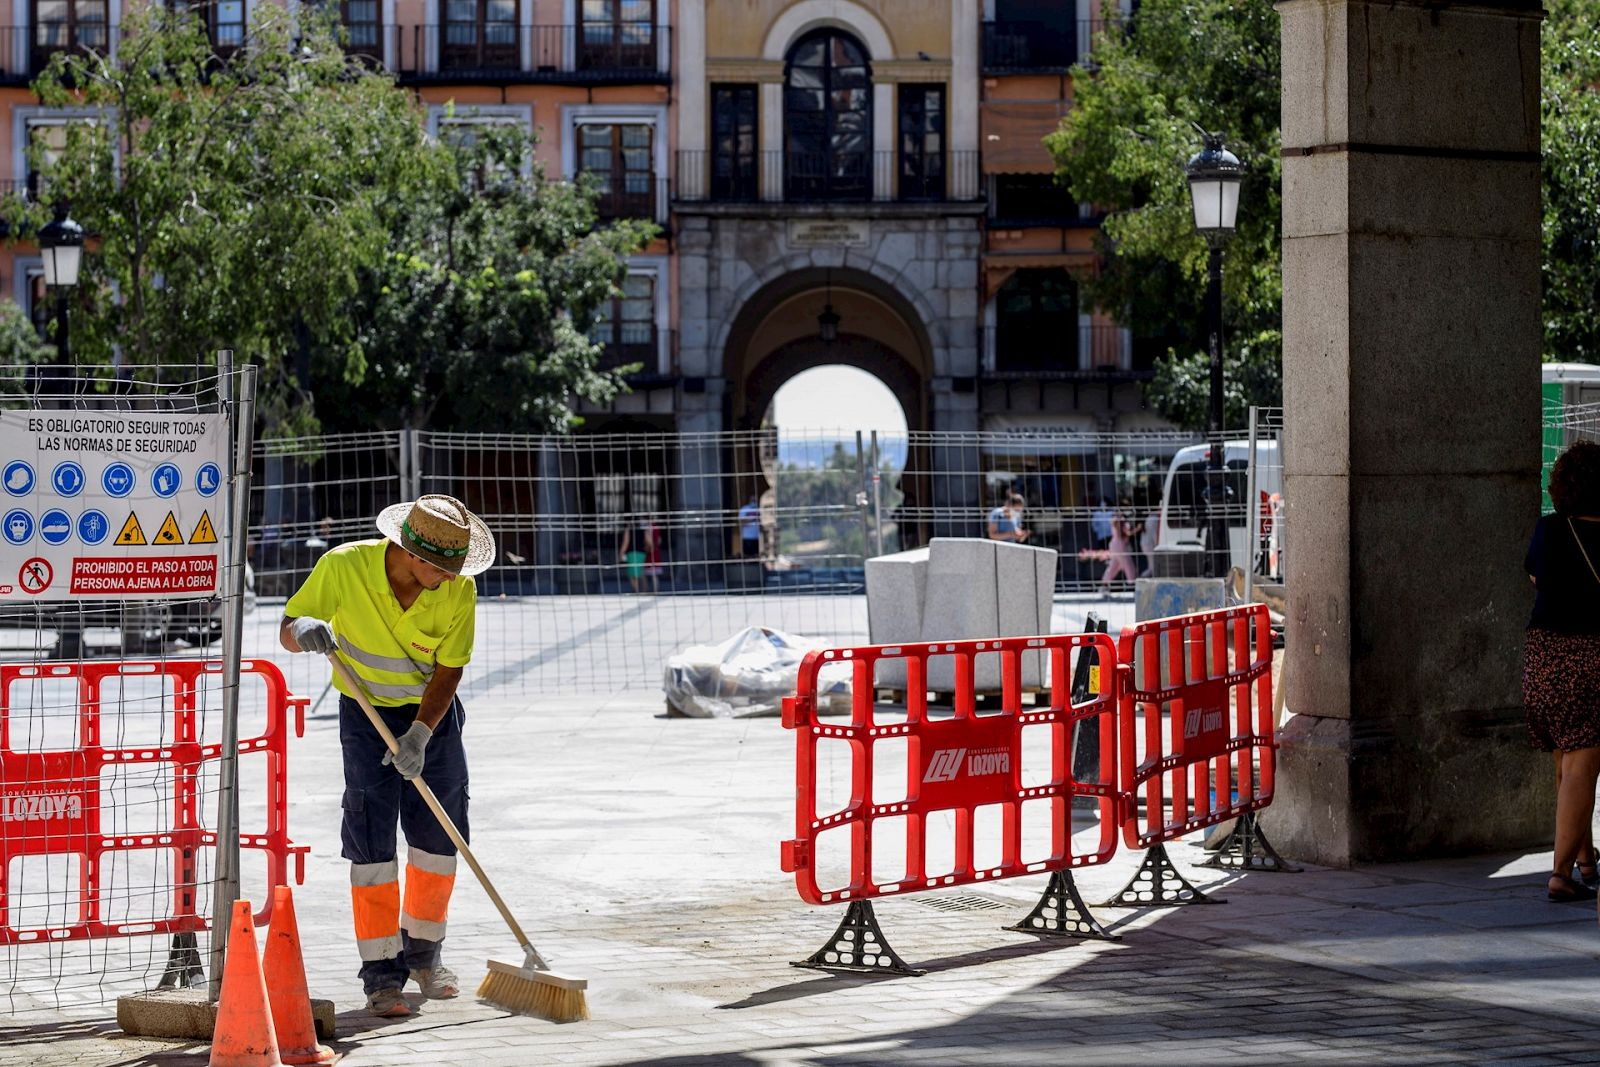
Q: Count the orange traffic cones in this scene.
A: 2